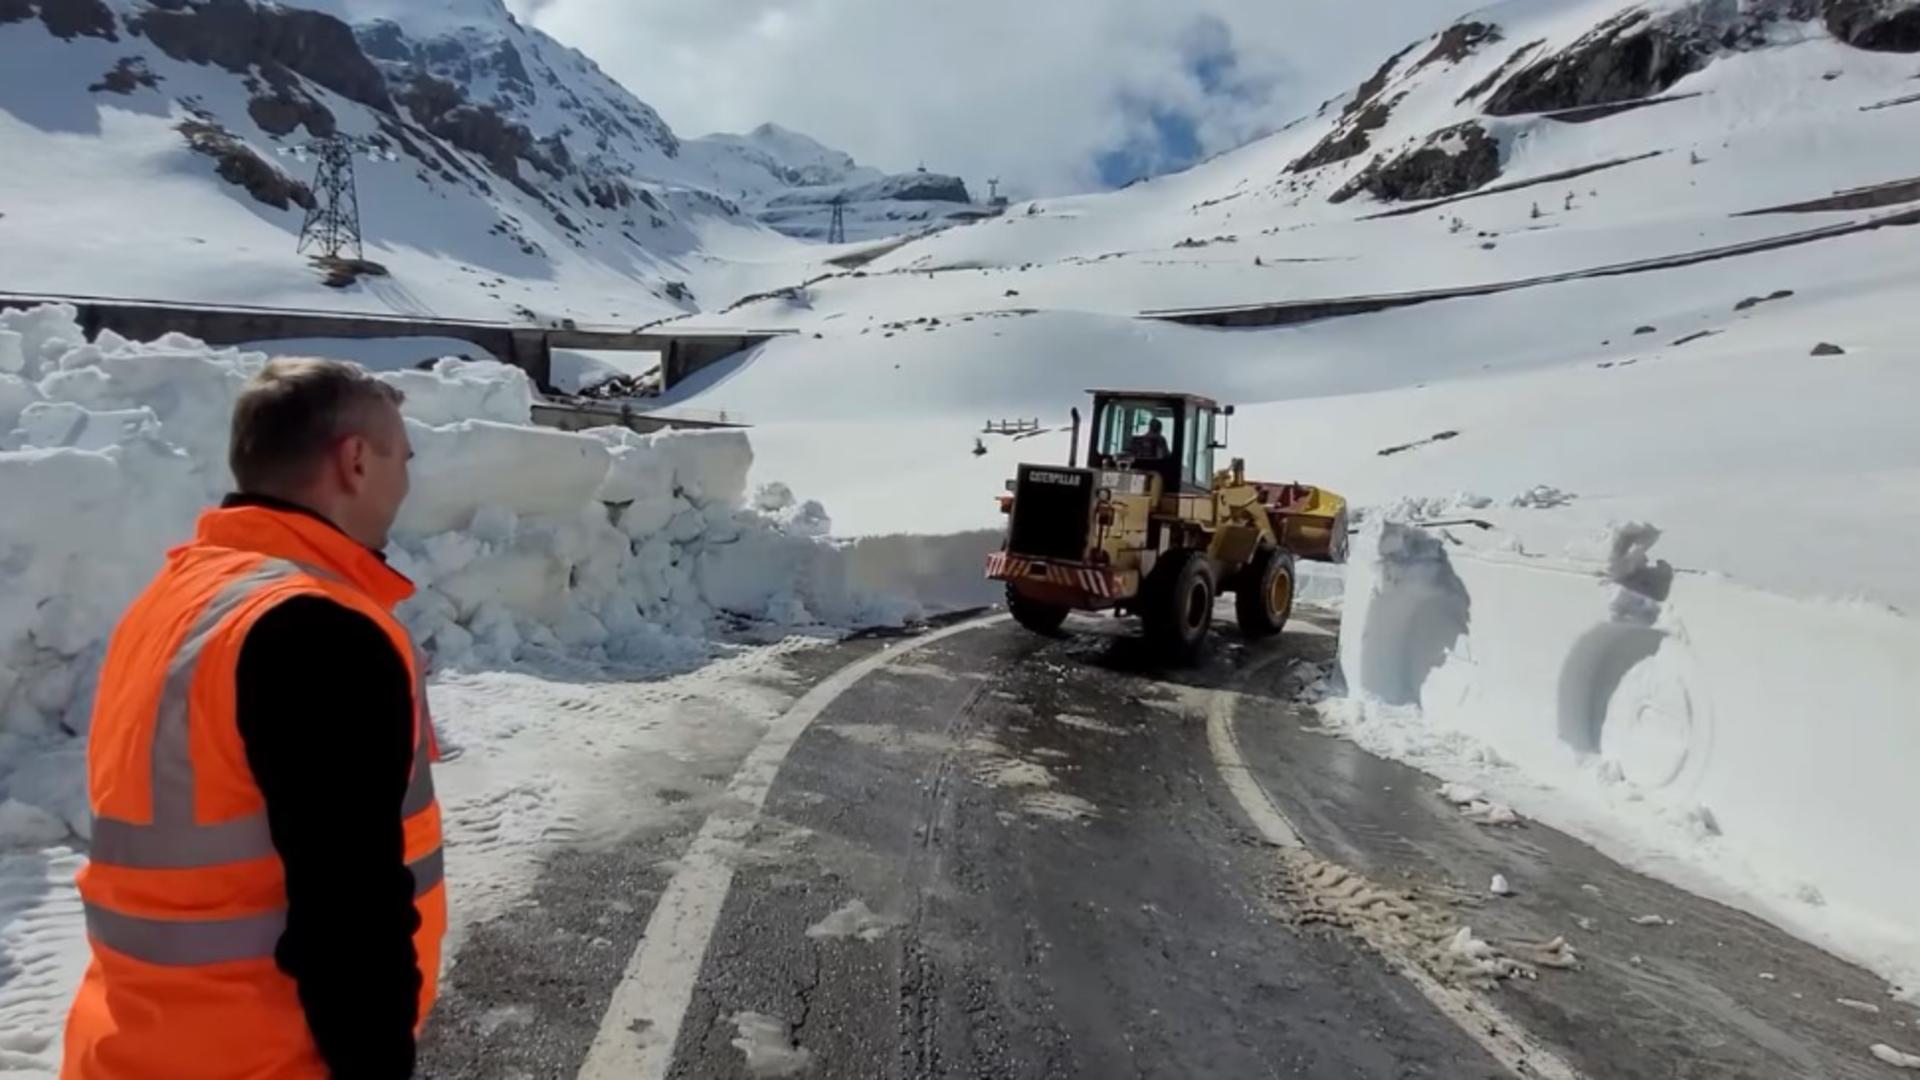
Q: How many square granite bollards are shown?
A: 0